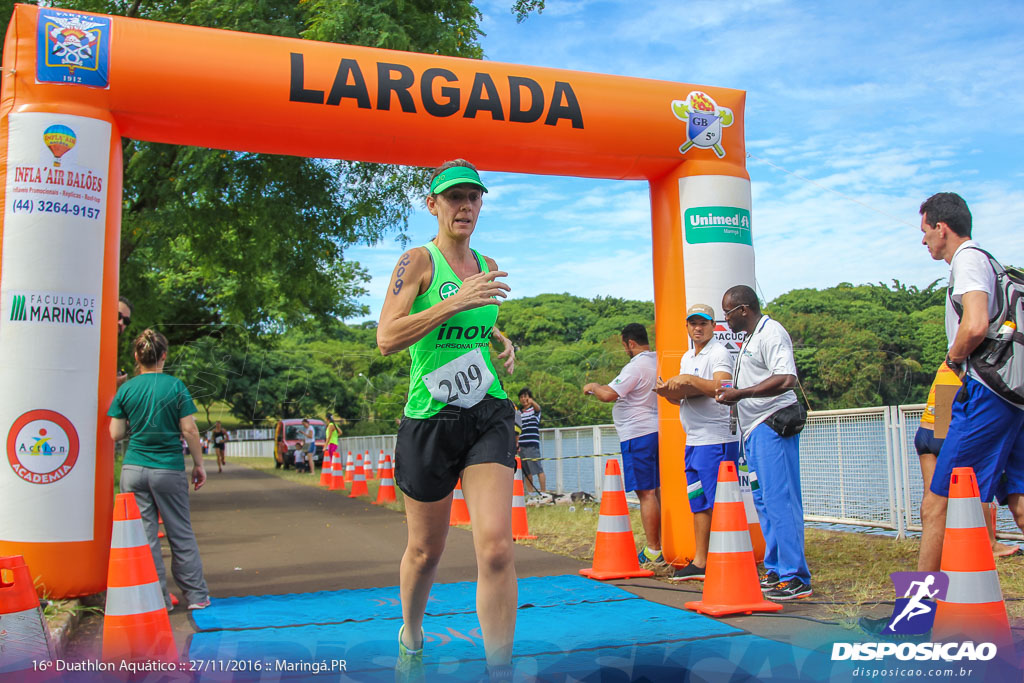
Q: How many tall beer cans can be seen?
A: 0